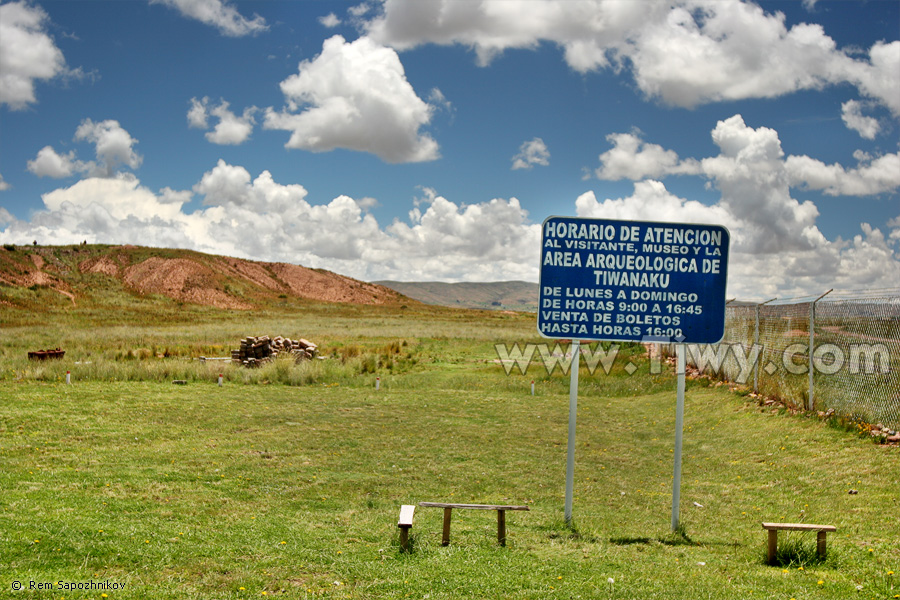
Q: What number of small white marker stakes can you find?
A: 4